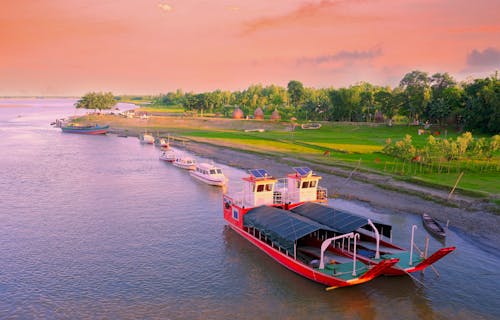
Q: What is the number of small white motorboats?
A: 5